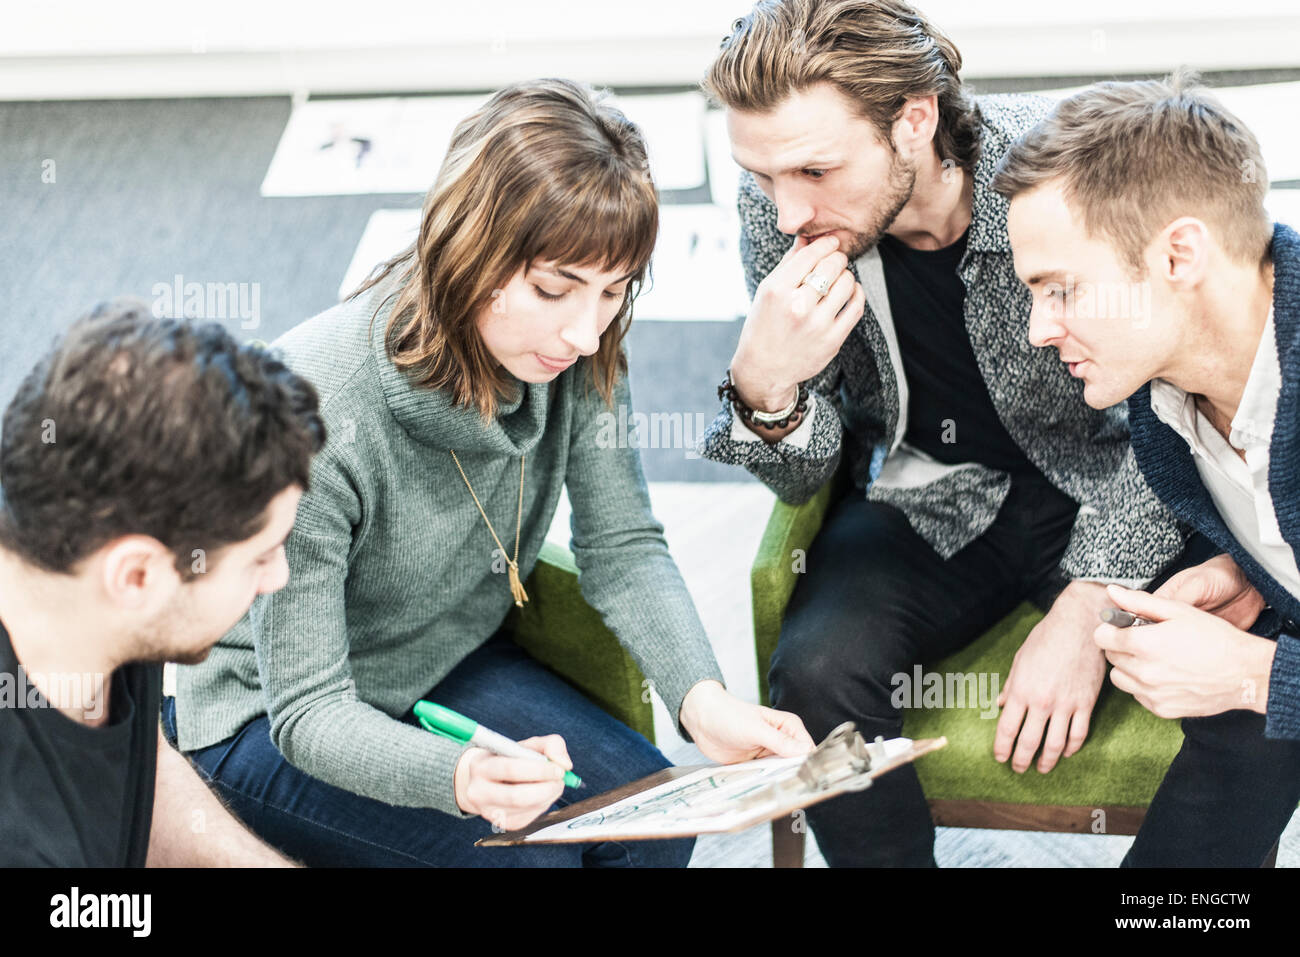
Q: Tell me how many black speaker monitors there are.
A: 0